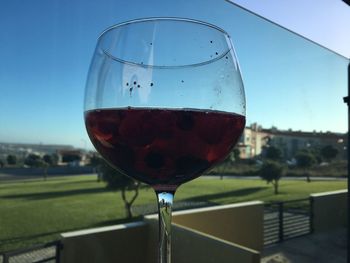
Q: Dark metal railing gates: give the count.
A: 2